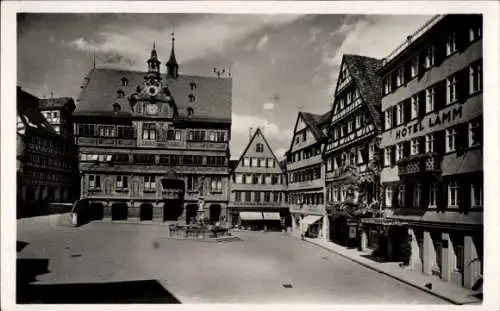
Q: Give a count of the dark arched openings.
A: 6